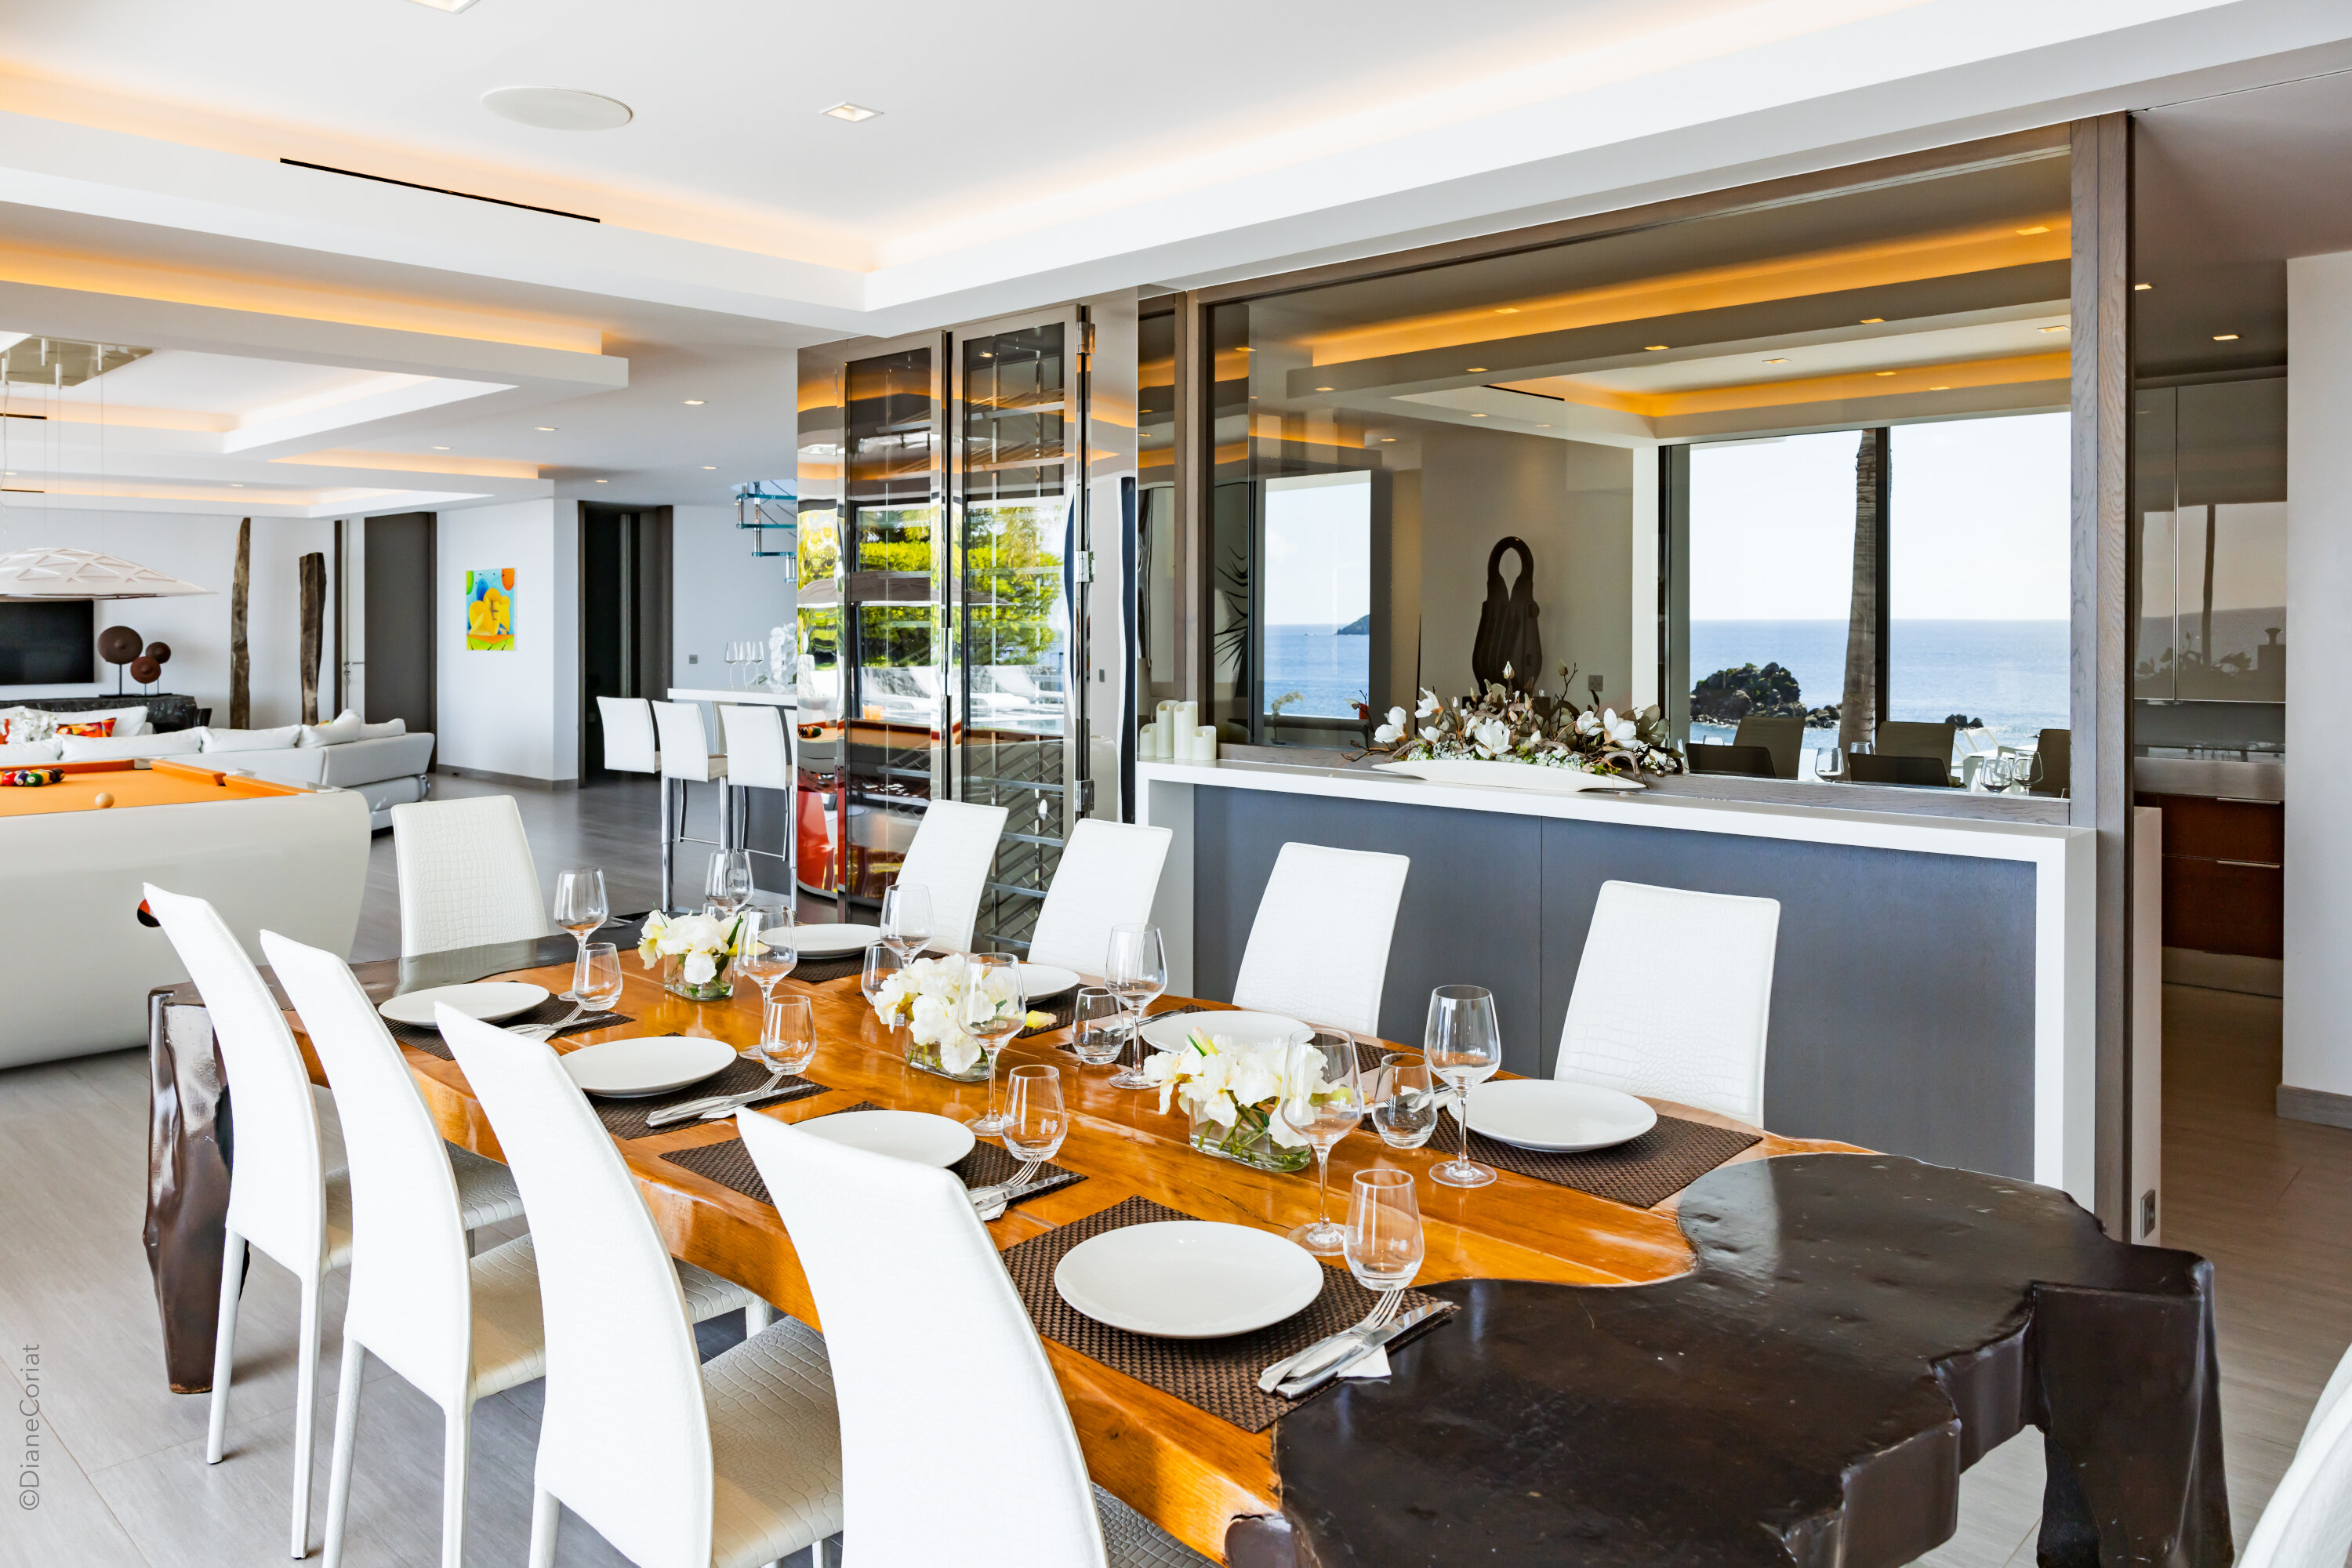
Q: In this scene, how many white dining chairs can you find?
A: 10